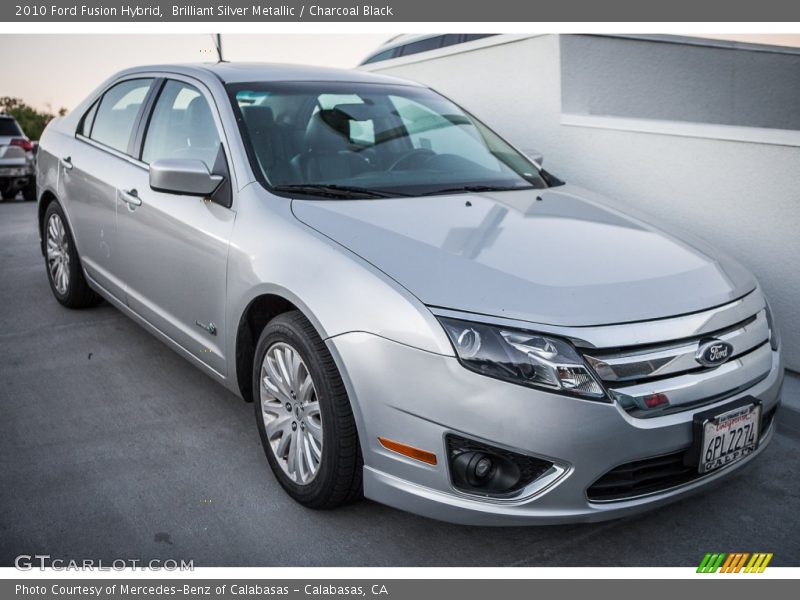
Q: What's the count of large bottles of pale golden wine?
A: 0